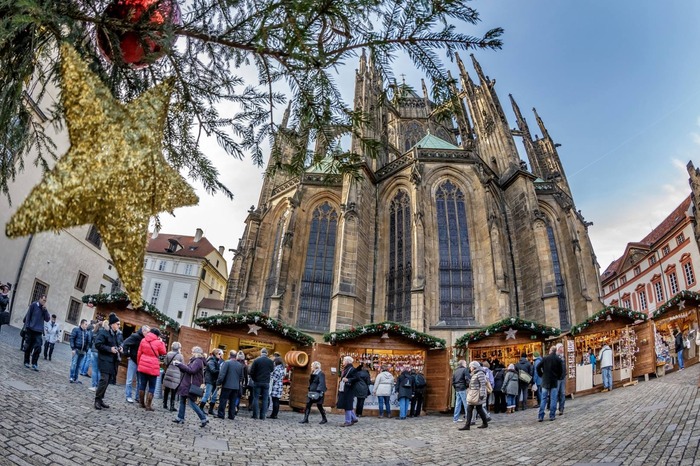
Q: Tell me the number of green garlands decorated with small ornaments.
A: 6